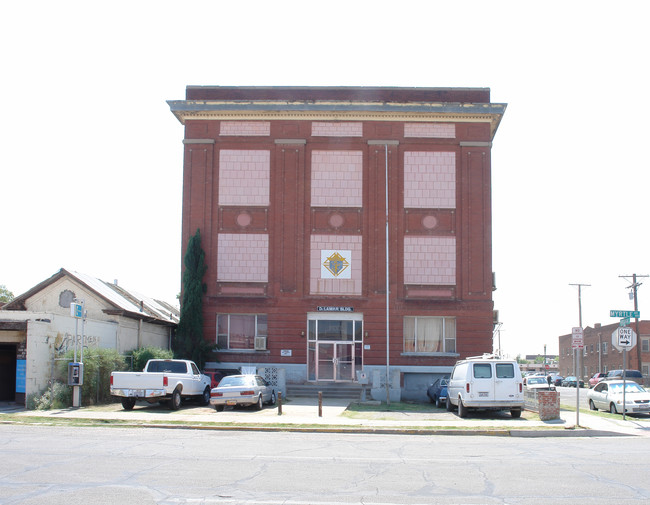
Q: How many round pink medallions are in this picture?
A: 3